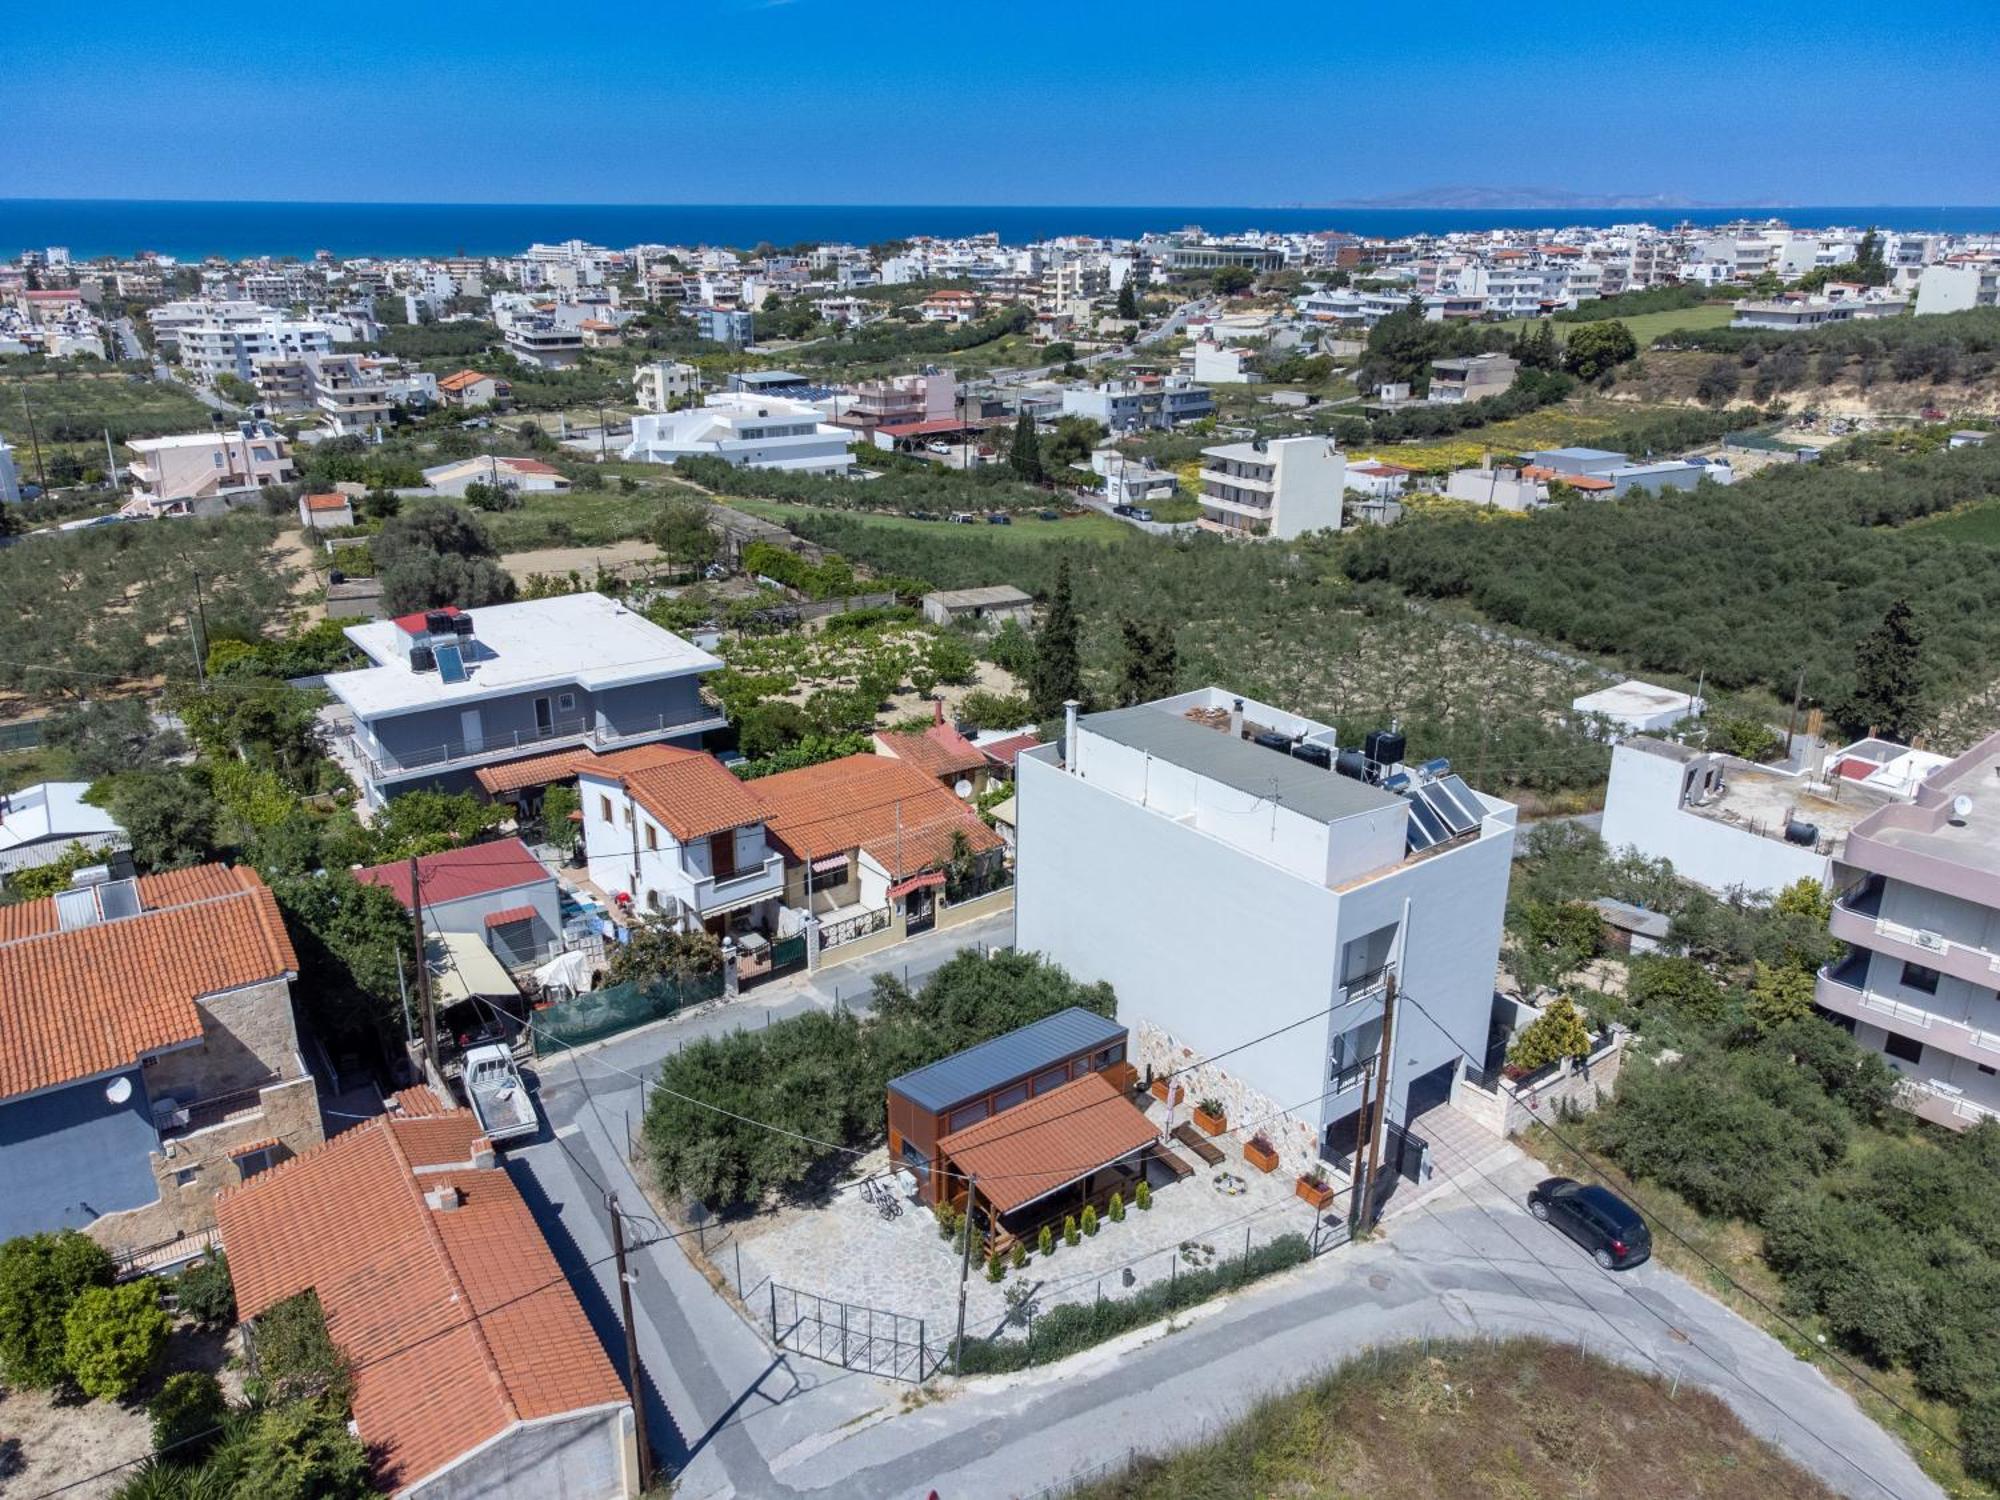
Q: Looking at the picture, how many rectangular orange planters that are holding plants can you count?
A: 4